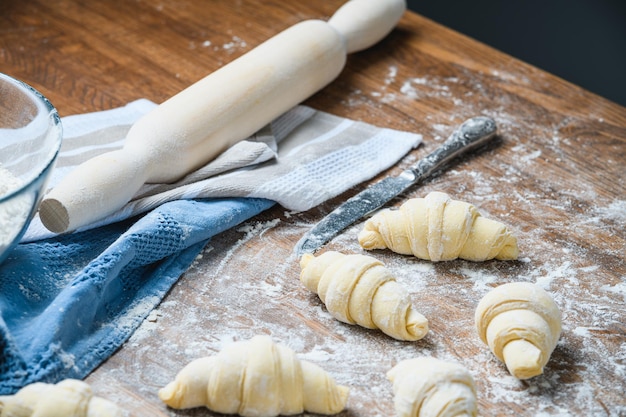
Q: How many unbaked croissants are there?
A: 6